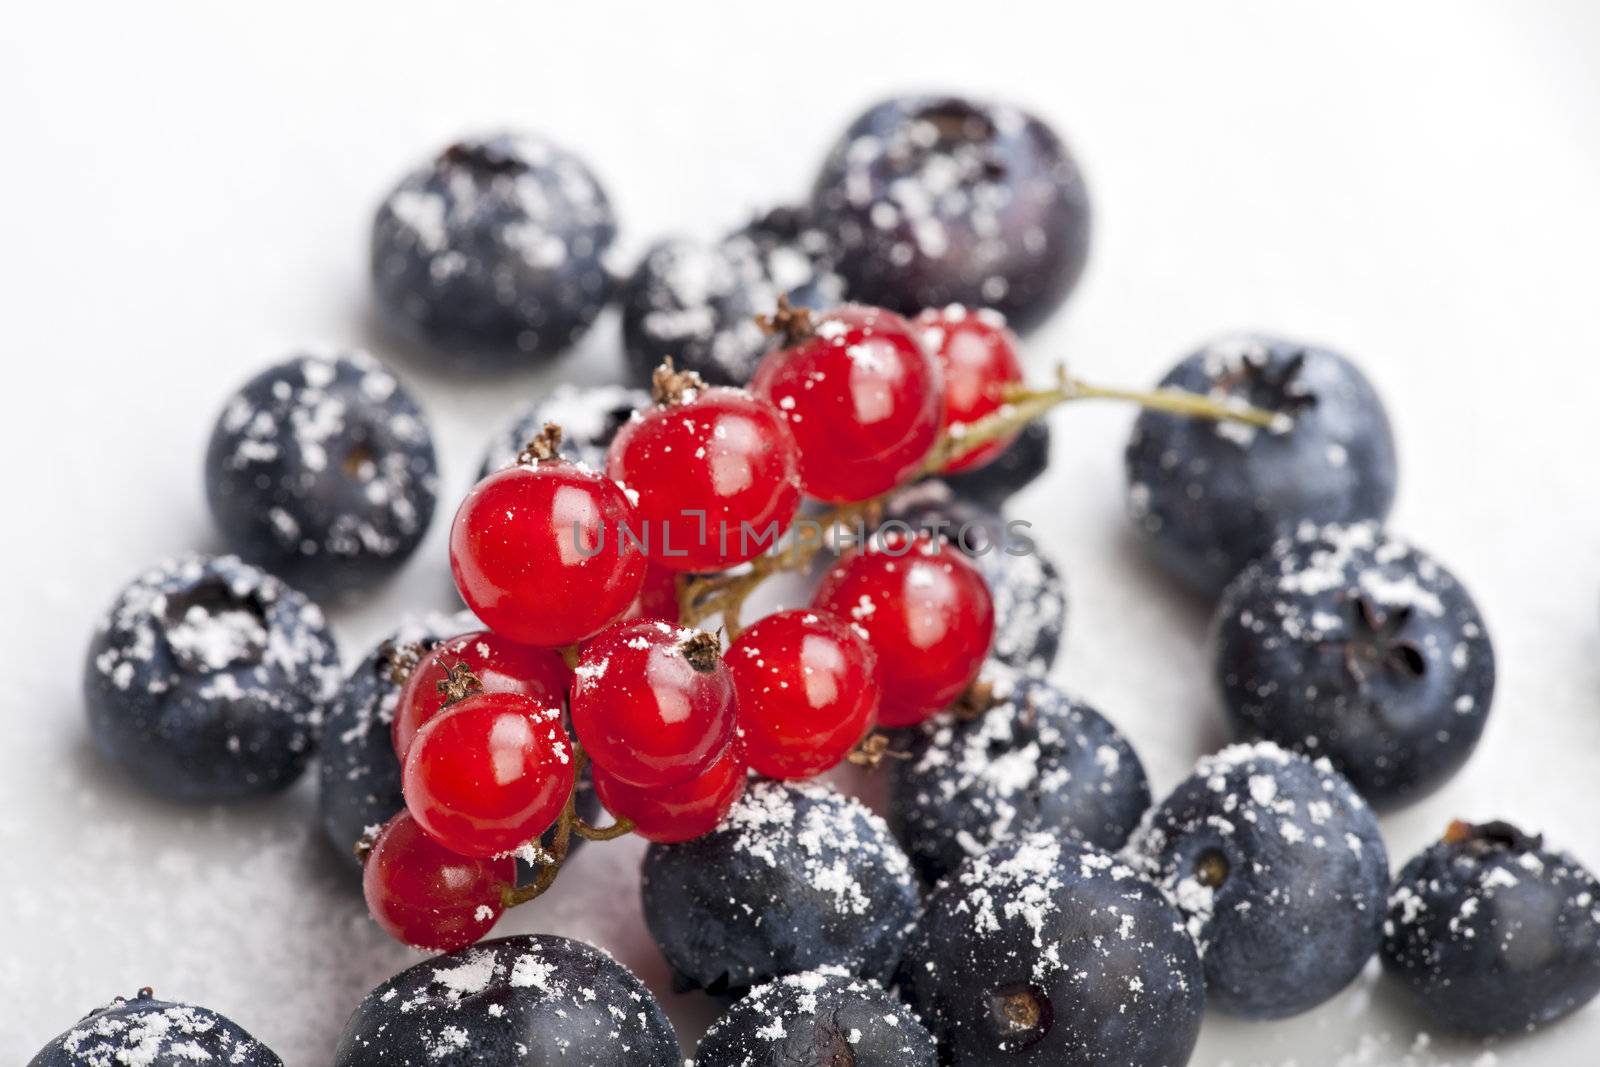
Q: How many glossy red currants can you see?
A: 12